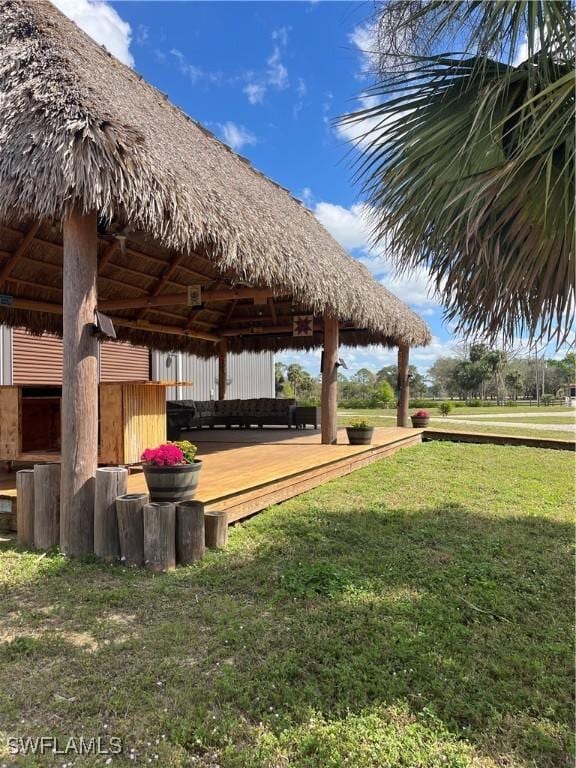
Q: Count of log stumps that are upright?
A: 7